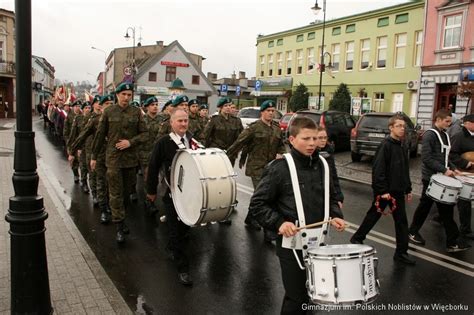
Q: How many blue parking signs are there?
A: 3